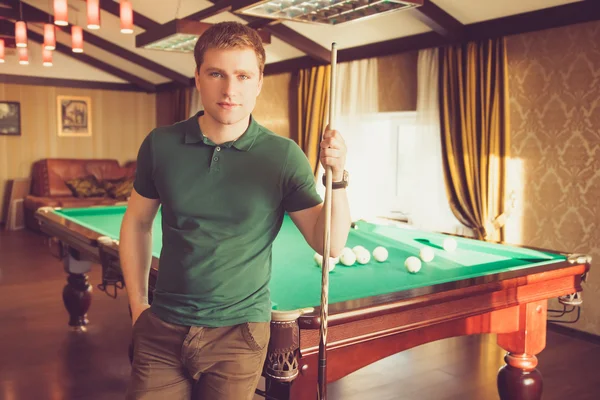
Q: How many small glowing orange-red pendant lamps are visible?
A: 9